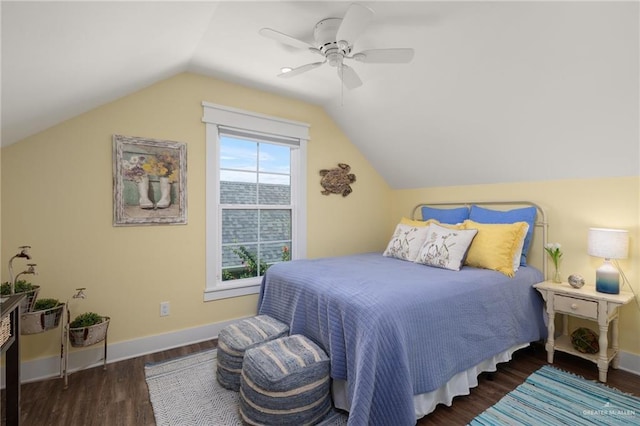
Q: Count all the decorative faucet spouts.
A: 3